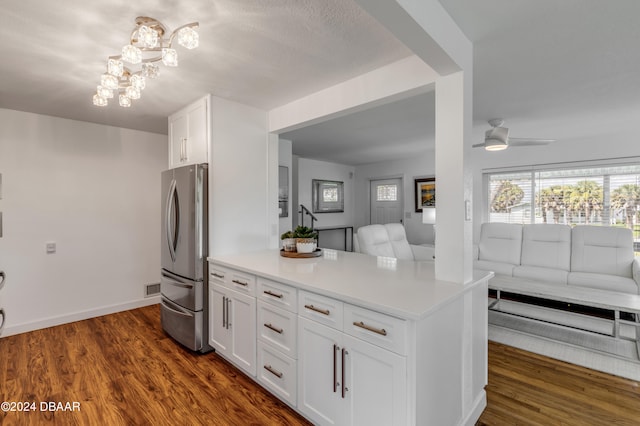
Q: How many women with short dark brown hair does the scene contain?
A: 0